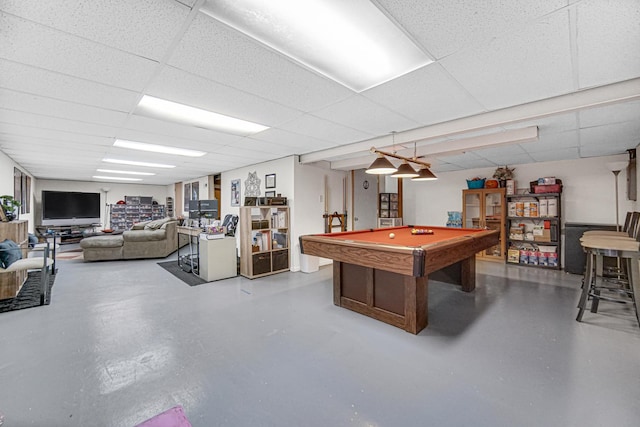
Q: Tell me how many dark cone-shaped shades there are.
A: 3